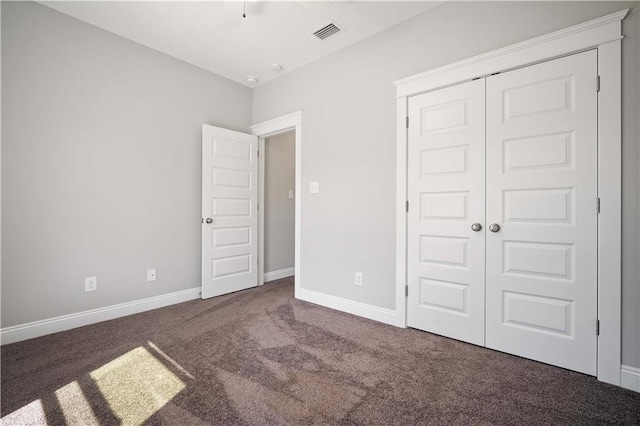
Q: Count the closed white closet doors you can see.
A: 2